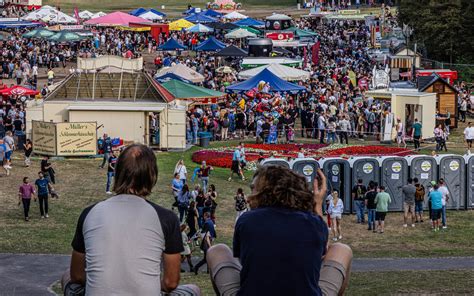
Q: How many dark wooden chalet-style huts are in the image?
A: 1